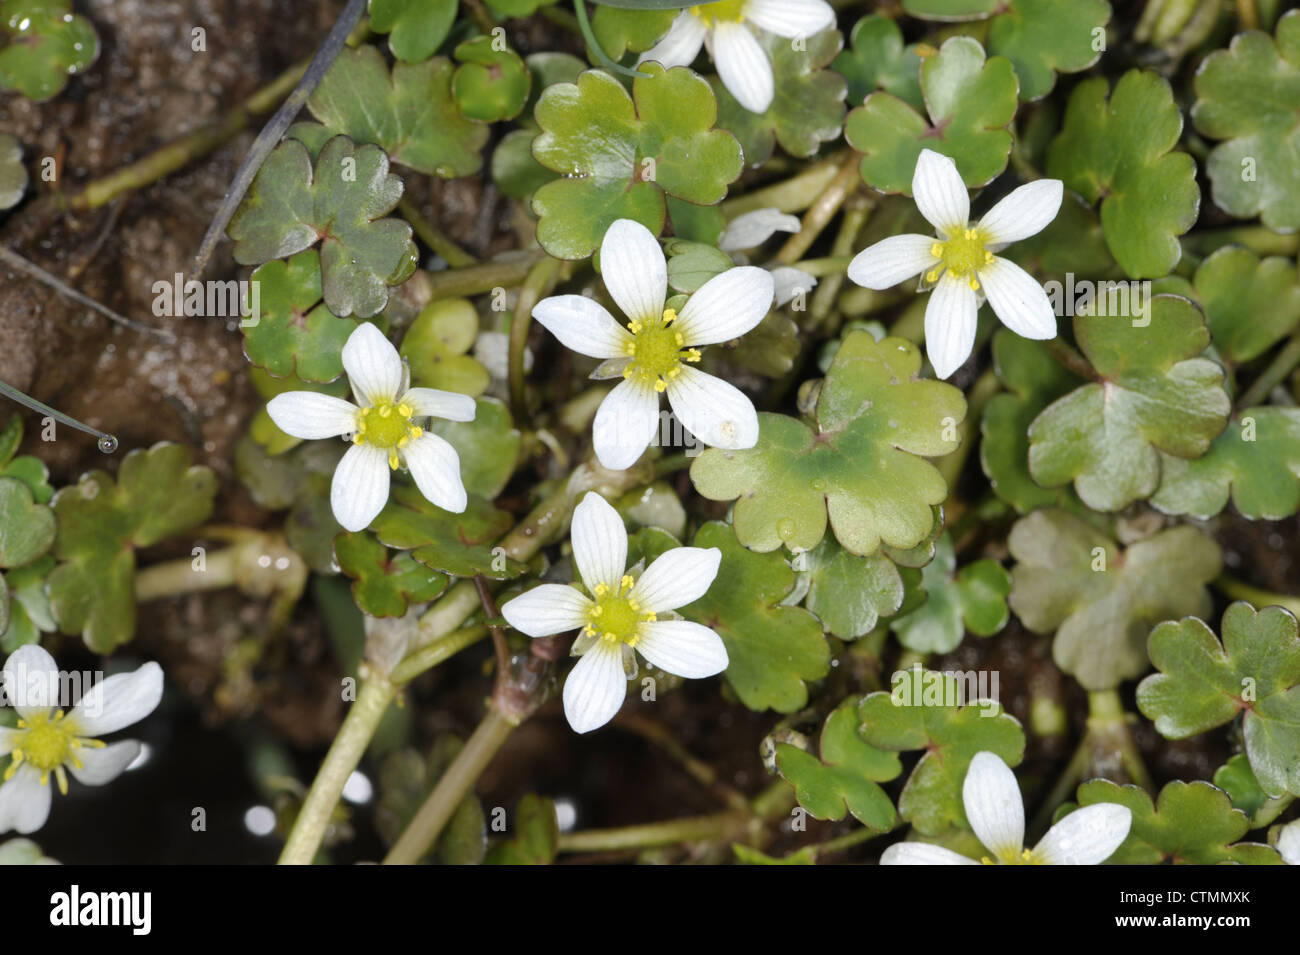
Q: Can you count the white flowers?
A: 7